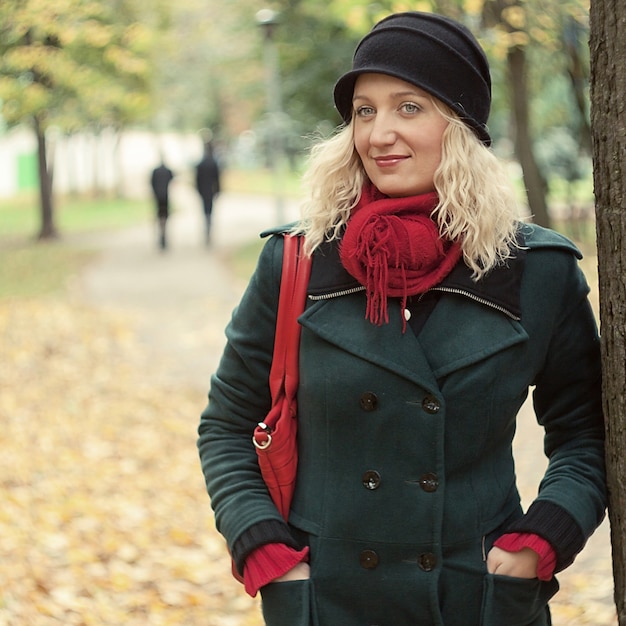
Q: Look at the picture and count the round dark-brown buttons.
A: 6